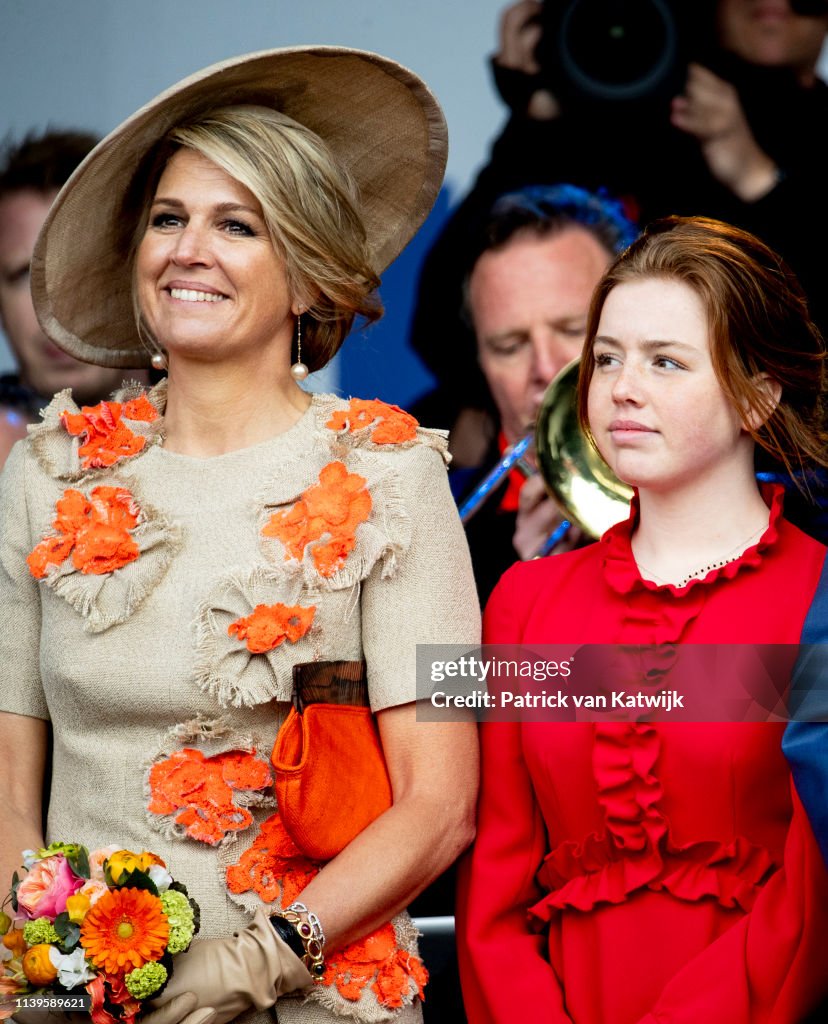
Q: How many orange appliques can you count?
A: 8